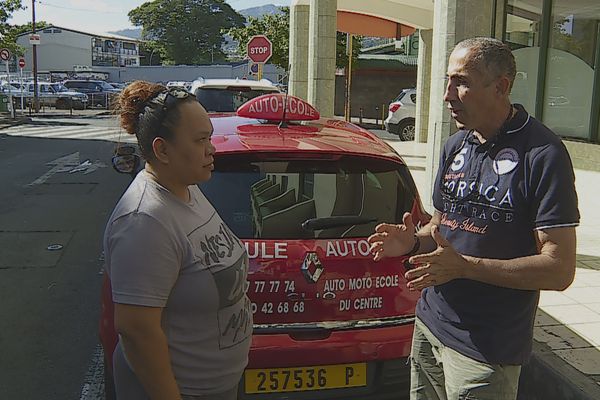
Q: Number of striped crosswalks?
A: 1